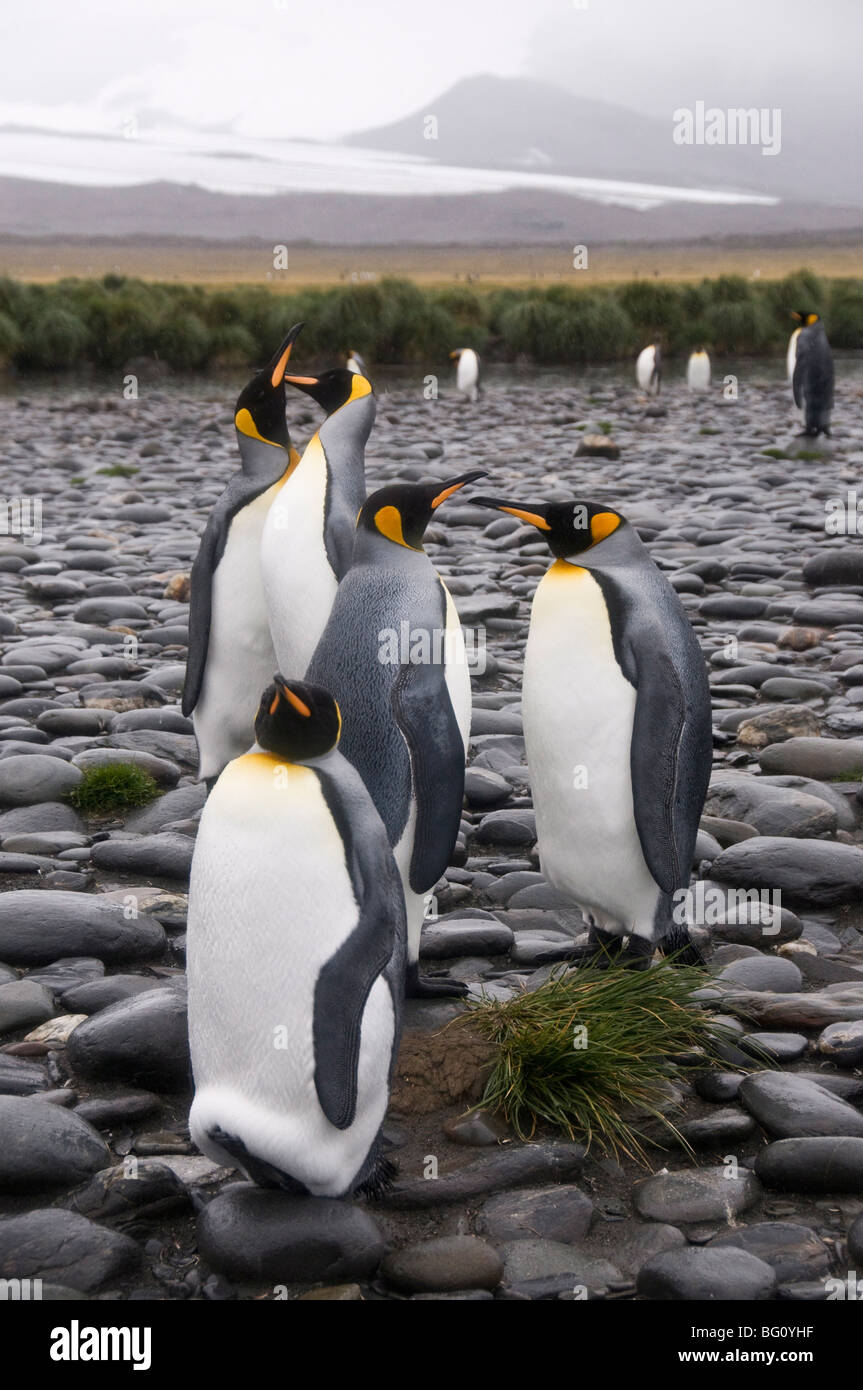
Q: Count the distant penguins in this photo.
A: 5